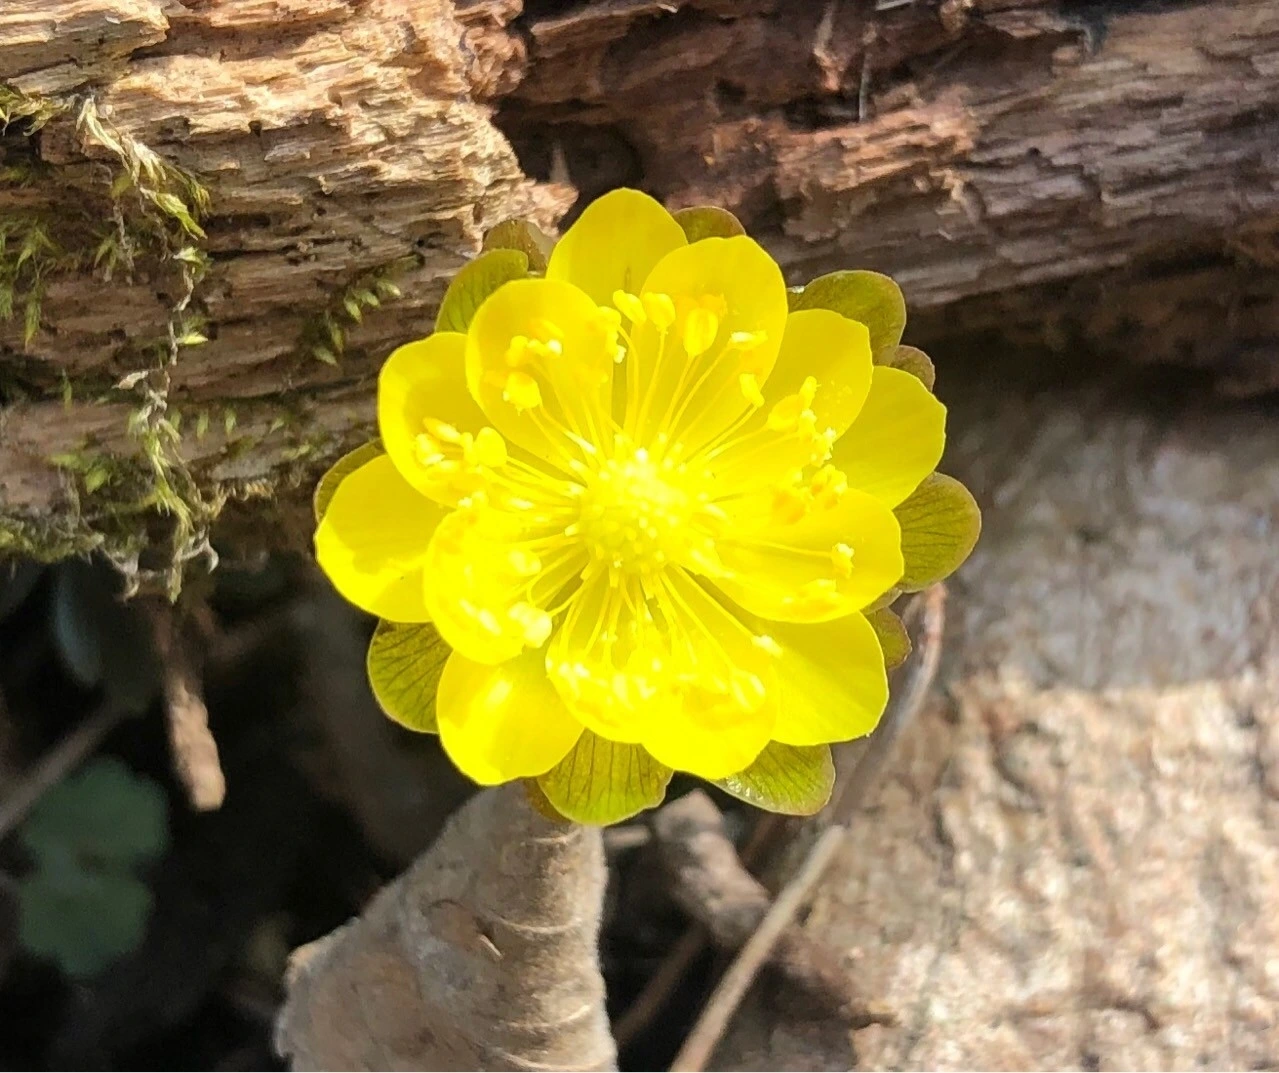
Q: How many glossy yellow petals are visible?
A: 13